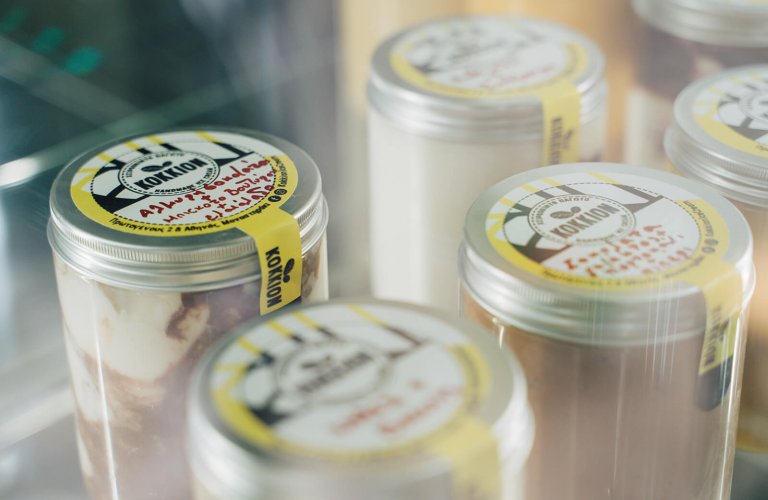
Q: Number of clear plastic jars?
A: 6